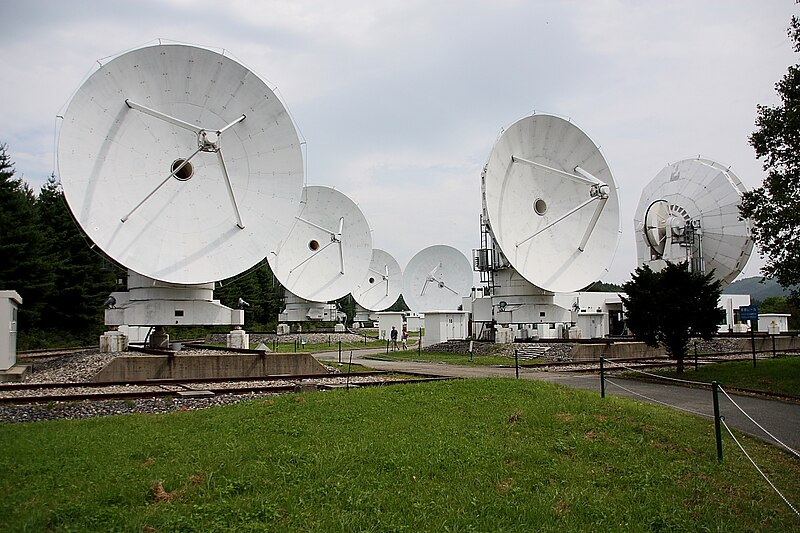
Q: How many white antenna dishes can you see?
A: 6